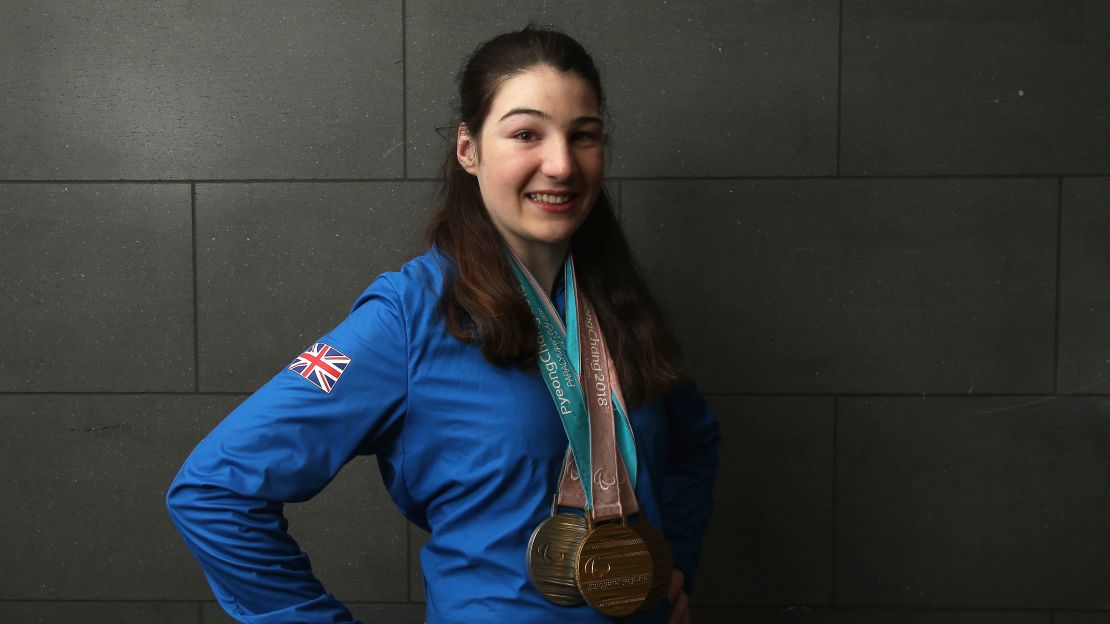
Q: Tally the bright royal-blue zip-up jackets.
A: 1